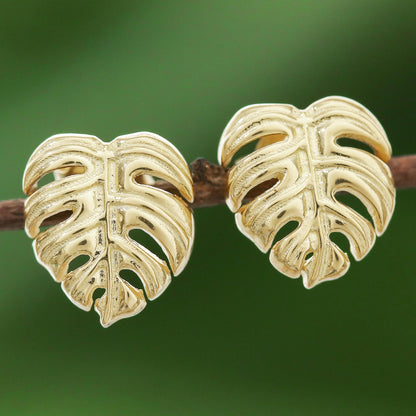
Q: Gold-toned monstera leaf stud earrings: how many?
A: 2